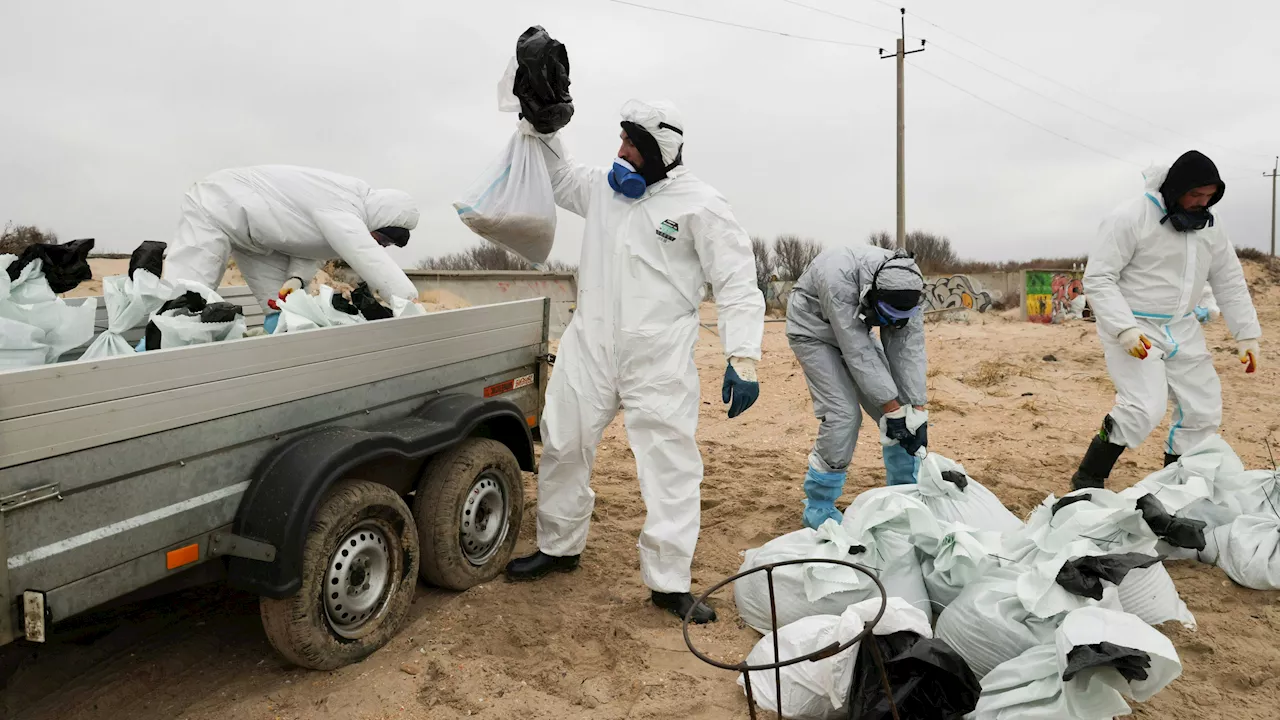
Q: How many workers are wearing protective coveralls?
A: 4